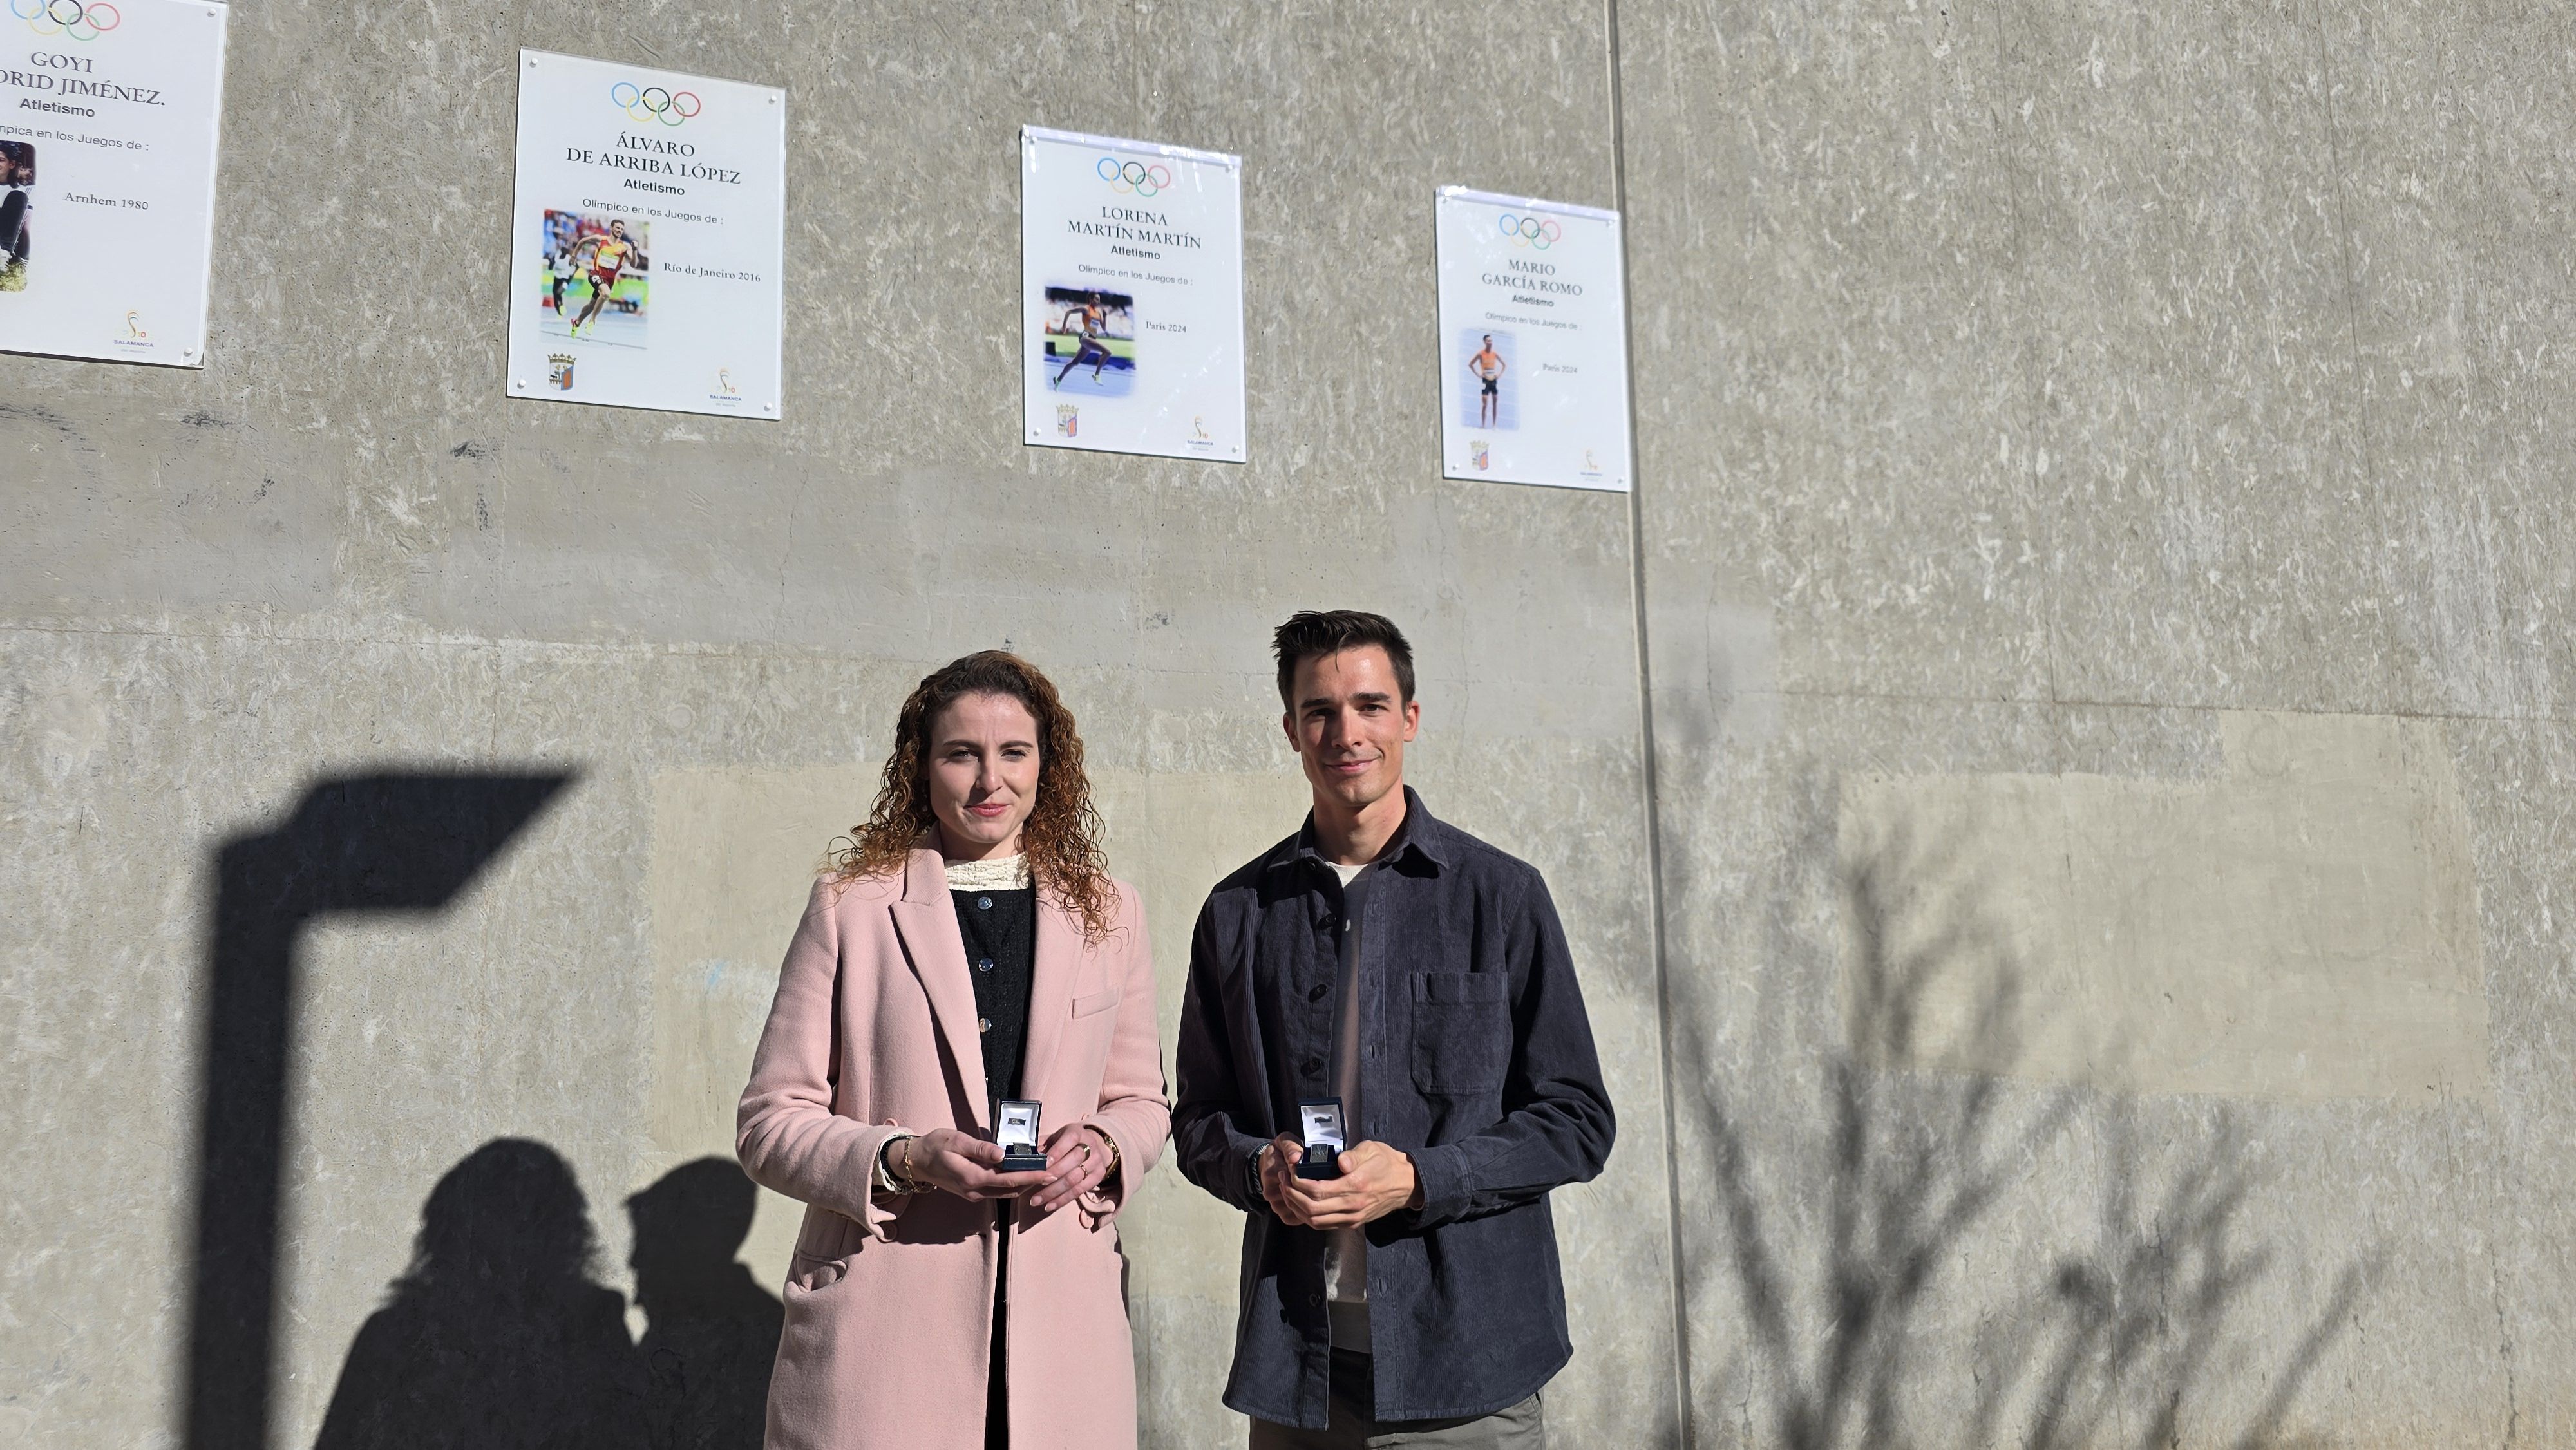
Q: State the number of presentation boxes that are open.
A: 2